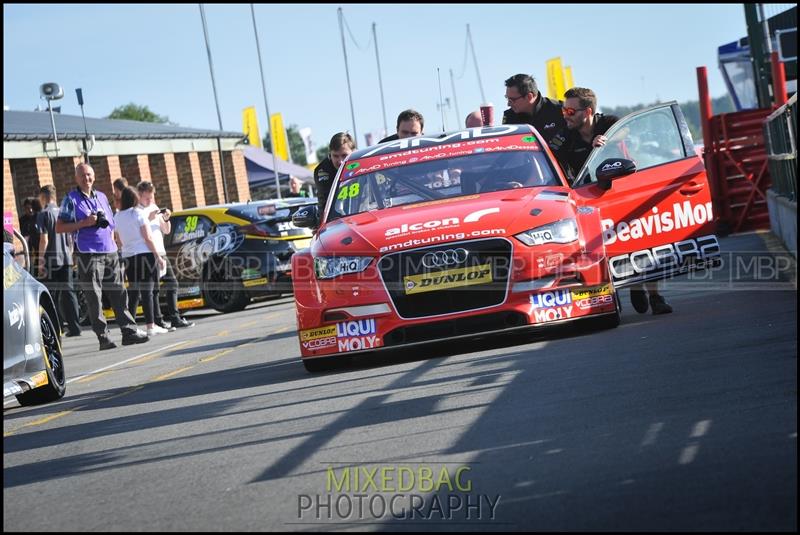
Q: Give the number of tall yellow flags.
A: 4